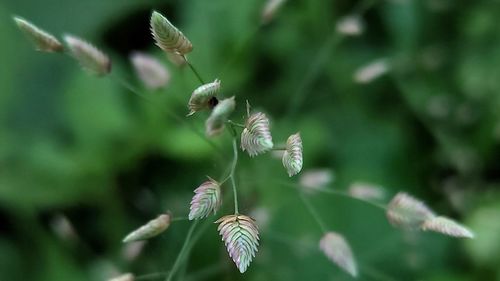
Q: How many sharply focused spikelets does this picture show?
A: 6